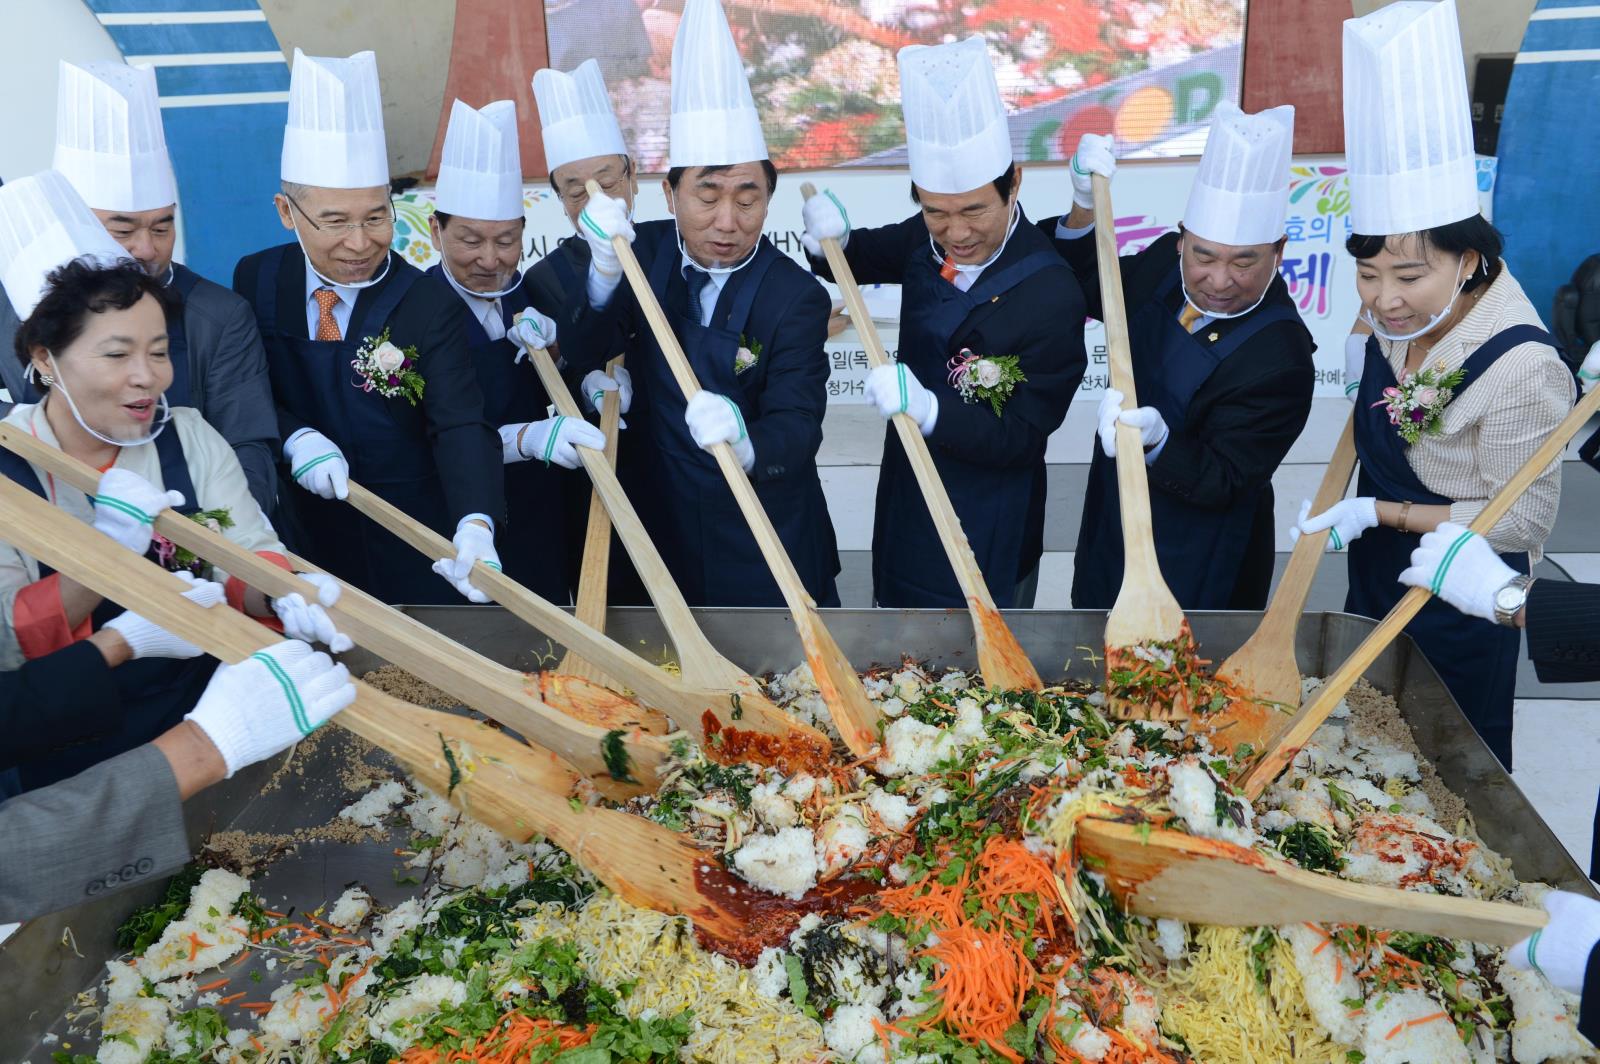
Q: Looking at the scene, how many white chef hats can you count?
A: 9